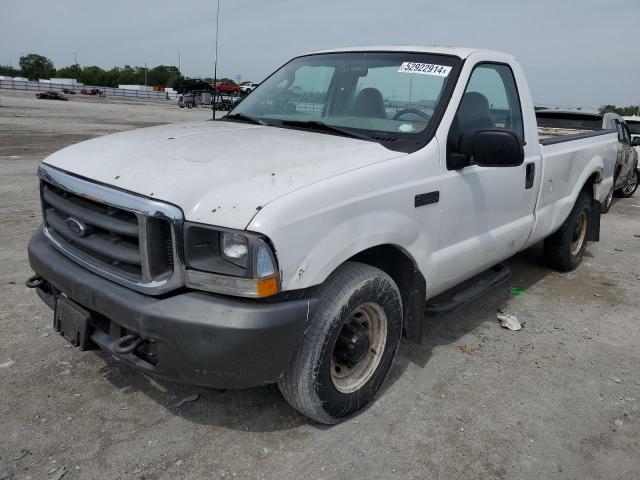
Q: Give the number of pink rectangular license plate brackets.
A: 0